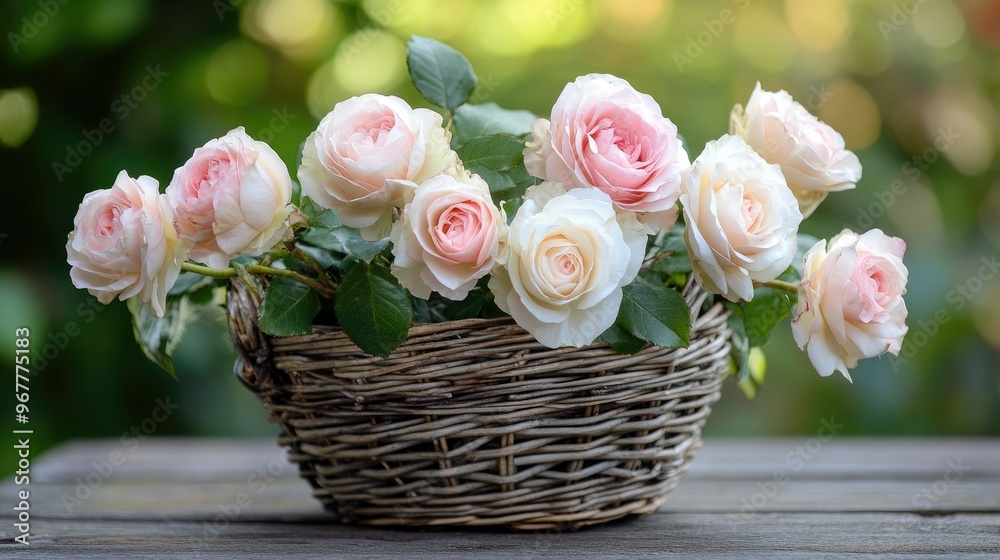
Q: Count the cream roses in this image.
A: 2